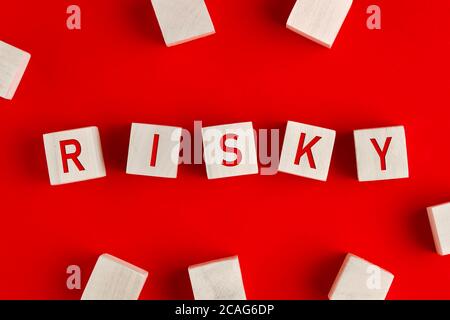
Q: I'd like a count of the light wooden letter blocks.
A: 5